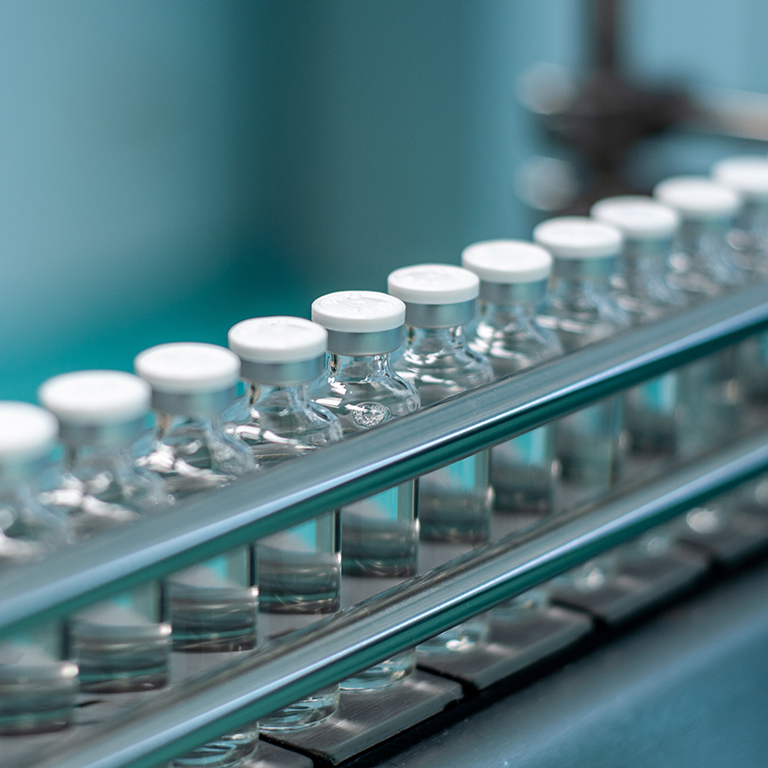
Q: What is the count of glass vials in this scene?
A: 11